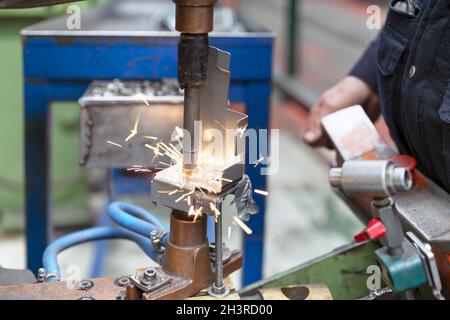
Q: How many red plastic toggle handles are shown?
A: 1